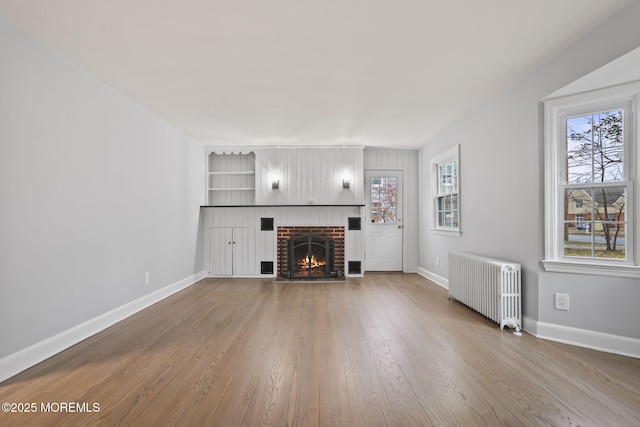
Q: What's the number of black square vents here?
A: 4